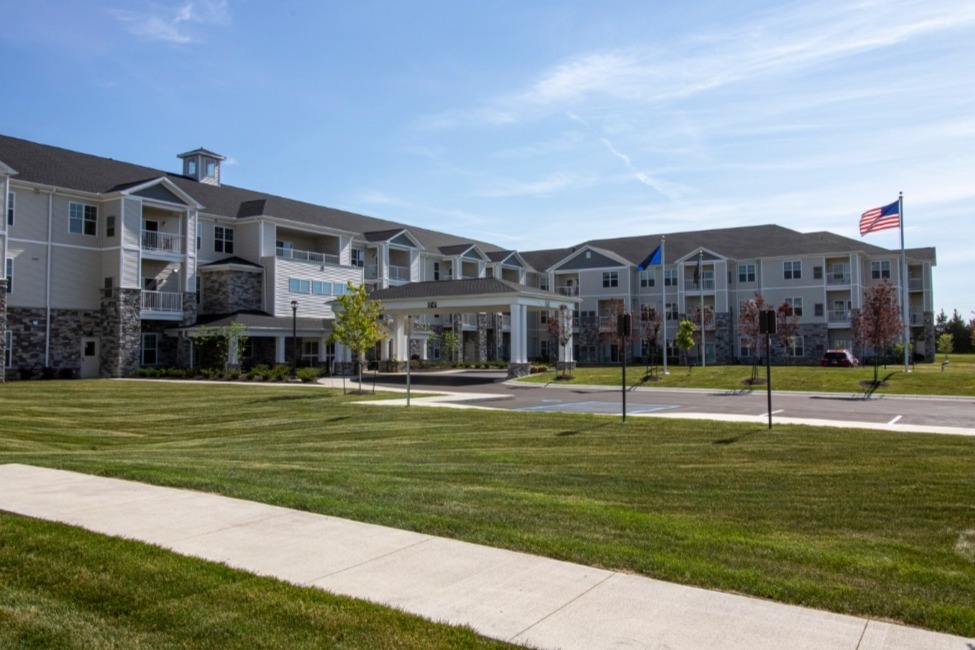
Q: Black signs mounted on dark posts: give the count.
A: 2